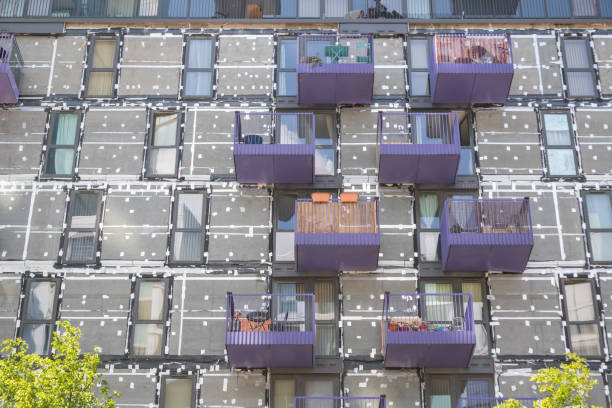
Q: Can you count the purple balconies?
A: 11